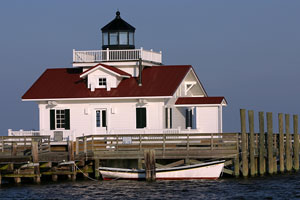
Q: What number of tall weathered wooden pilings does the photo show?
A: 7